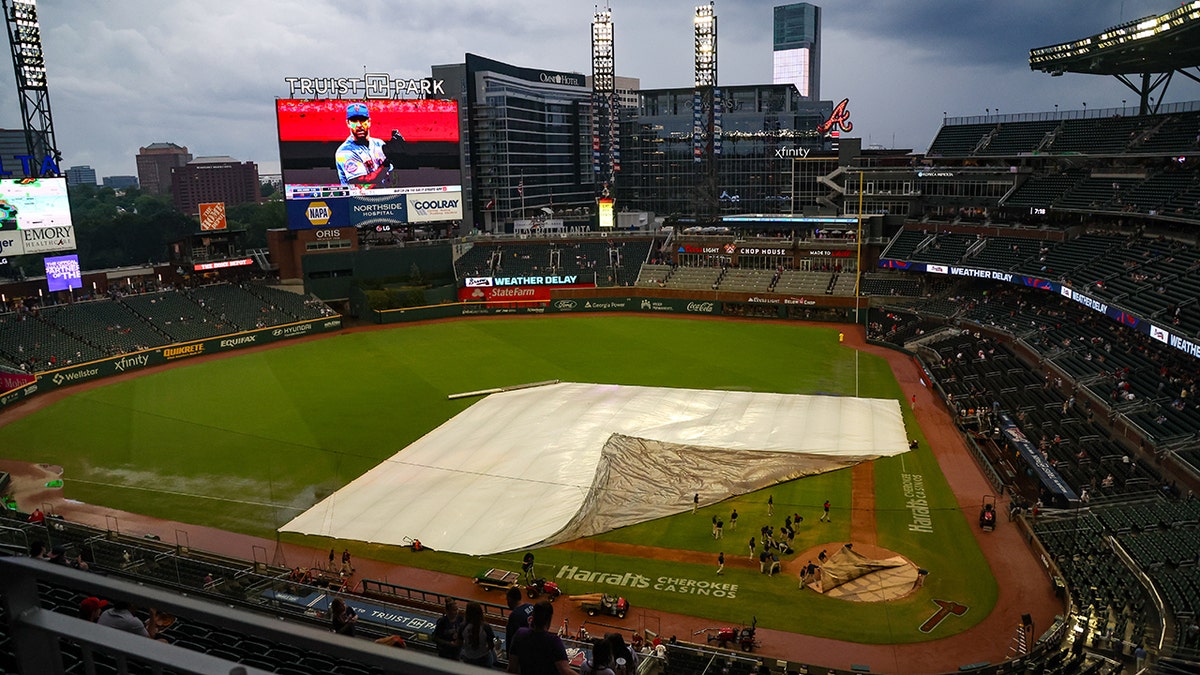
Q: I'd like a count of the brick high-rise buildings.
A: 2